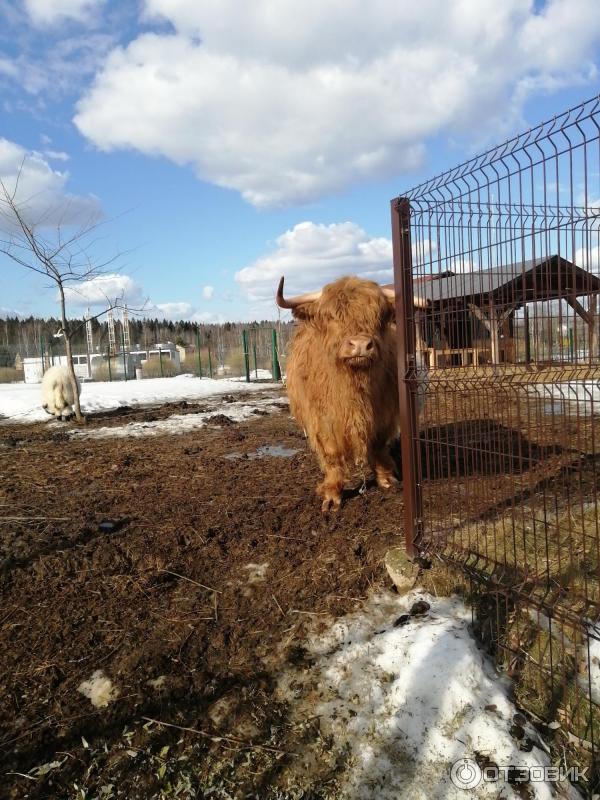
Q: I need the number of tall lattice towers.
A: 3